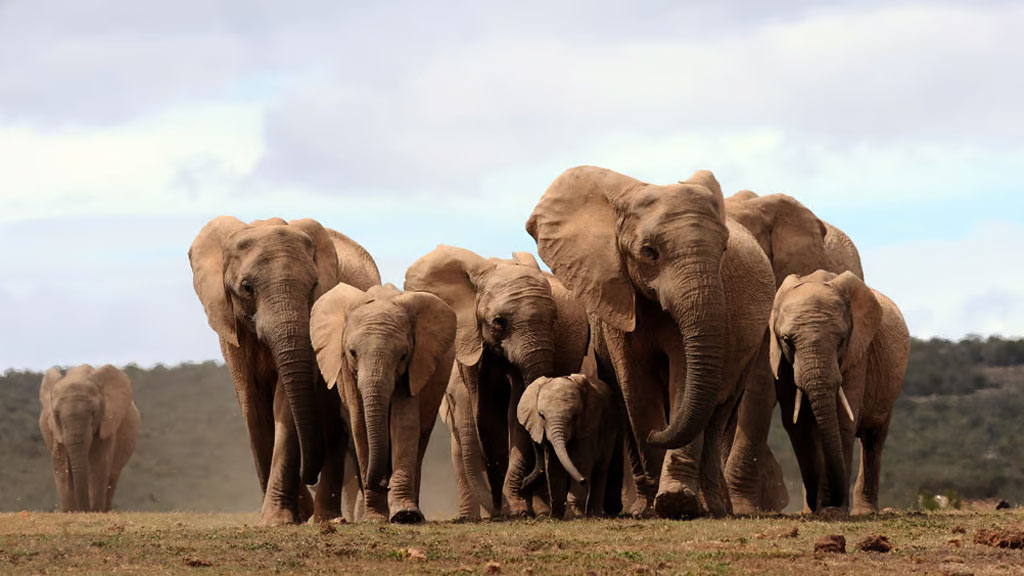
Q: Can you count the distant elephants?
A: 1